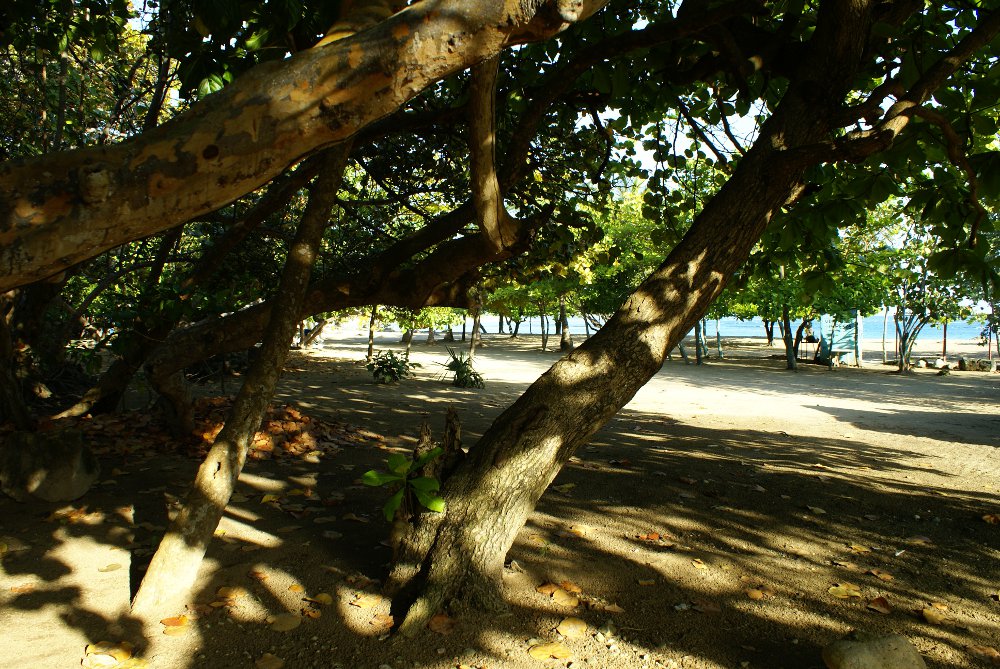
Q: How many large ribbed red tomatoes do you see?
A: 0